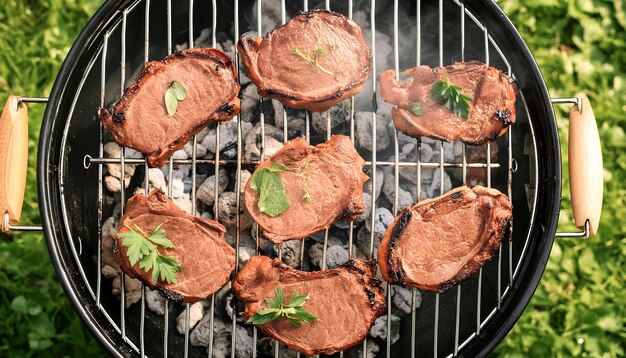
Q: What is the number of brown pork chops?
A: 7